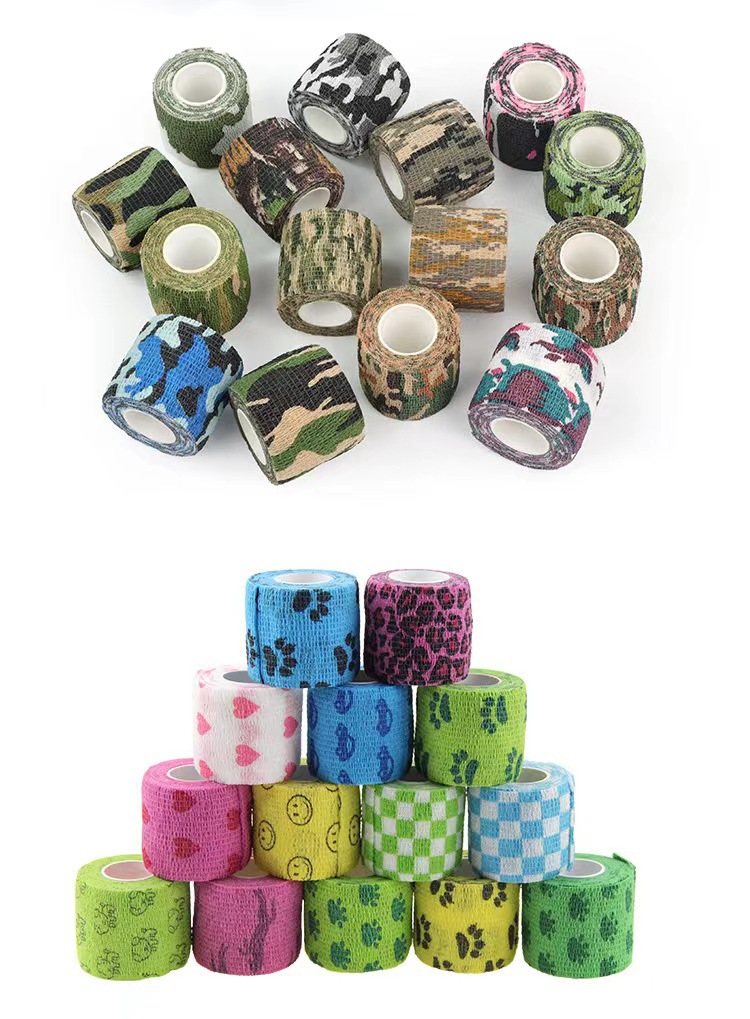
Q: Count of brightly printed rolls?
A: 14